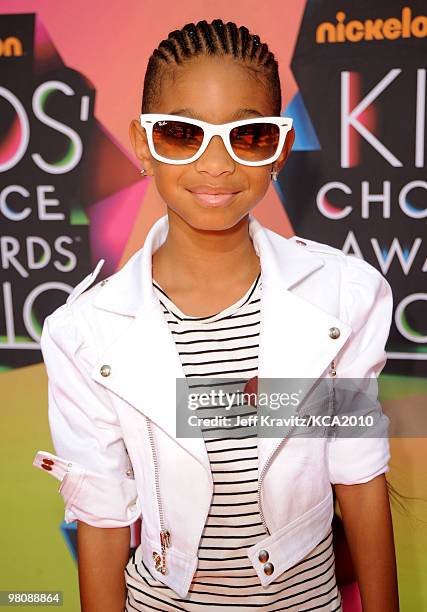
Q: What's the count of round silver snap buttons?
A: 4